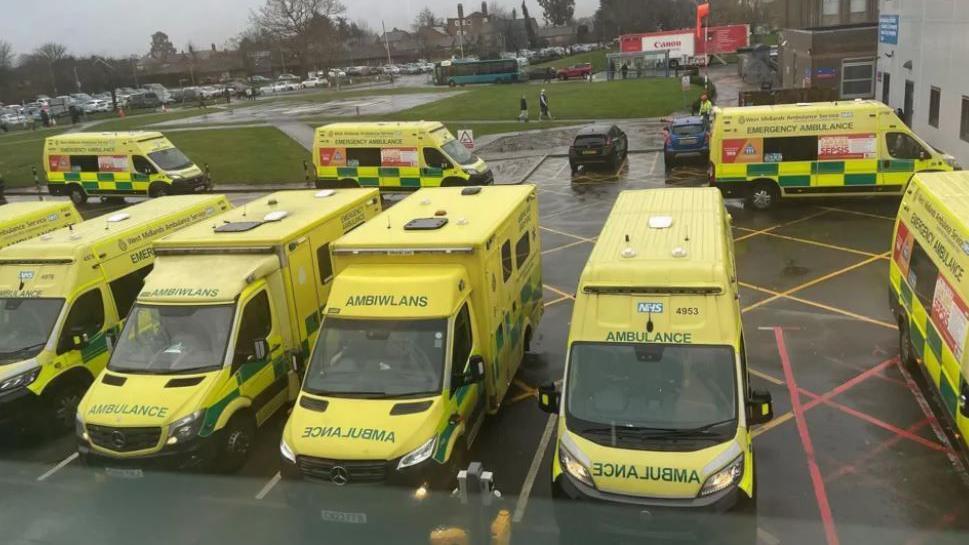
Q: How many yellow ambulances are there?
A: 9